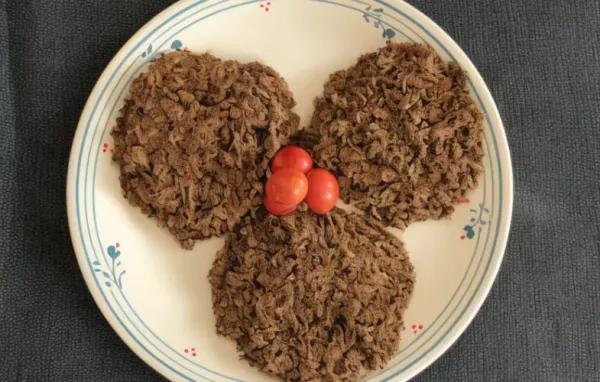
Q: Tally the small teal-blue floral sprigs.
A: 4